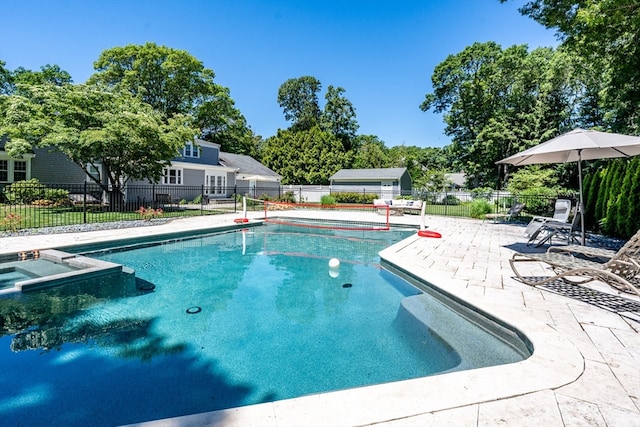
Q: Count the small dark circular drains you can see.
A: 2